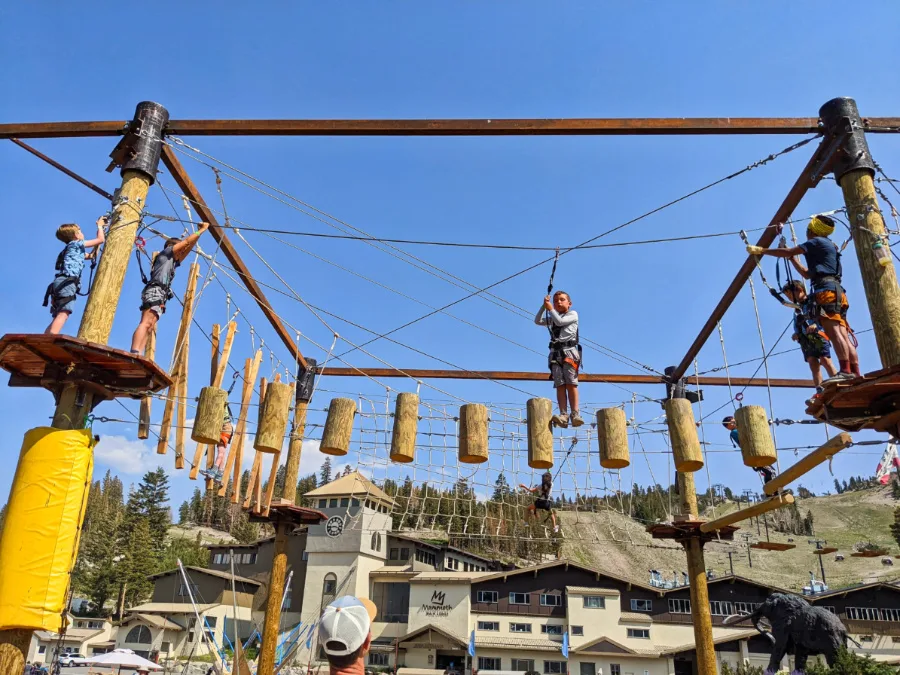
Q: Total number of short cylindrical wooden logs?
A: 9